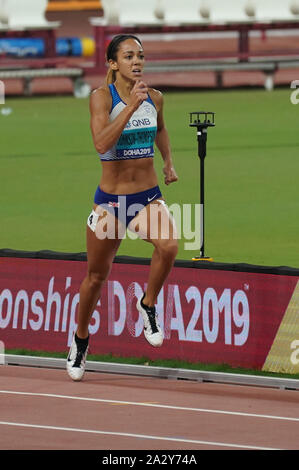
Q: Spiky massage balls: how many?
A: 0